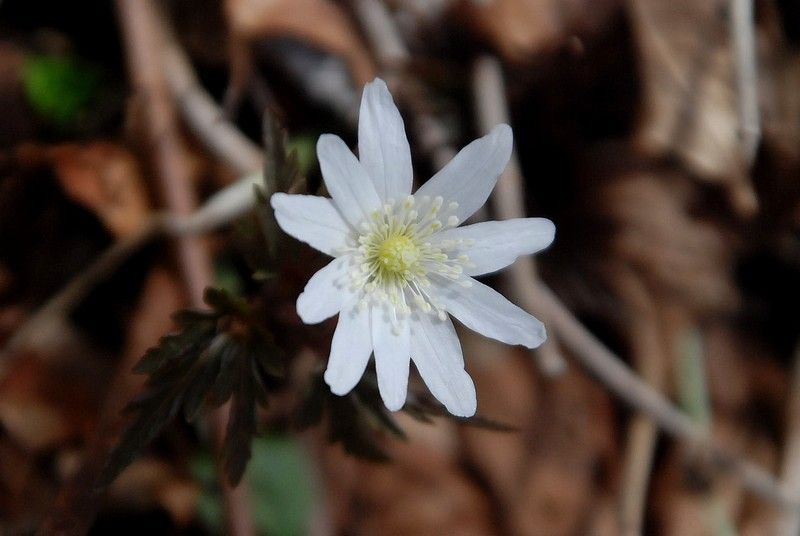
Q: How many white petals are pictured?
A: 10